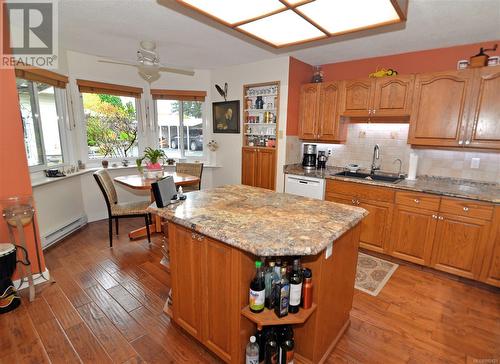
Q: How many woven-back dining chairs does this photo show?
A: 2